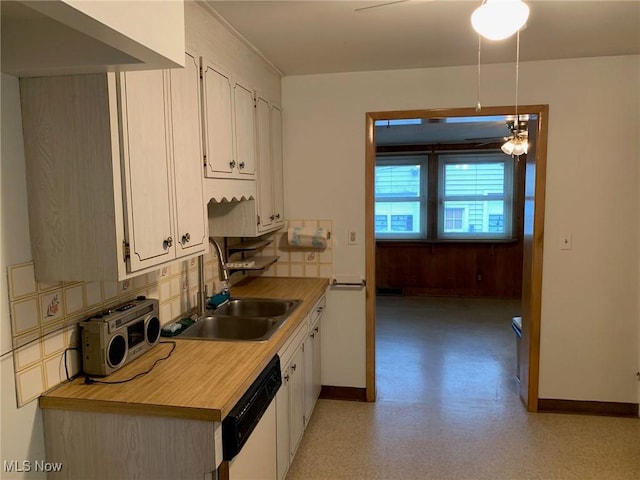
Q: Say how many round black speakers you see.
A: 2